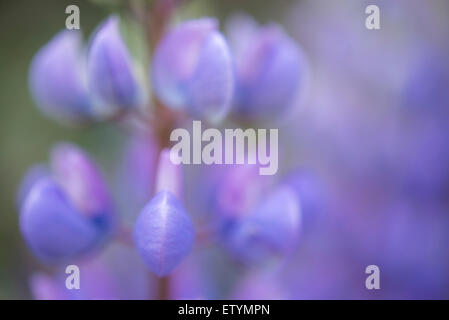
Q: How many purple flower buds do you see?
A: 7